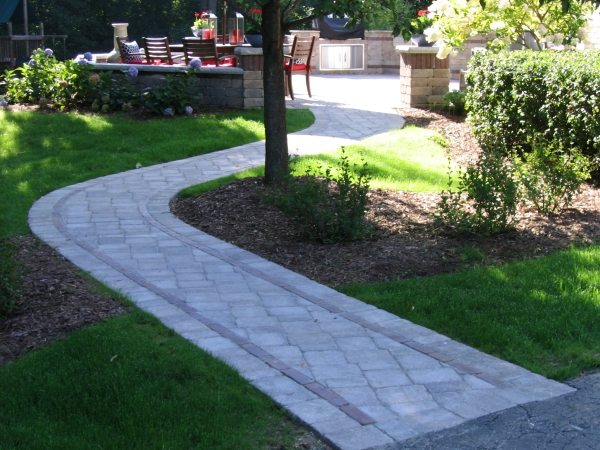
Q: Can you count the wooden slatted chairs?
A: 4